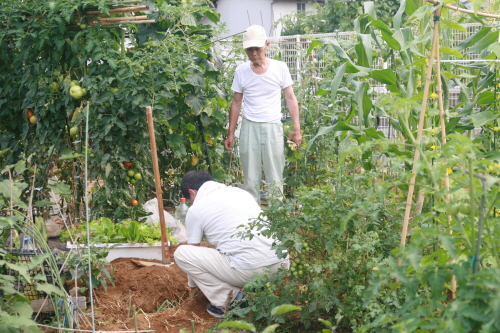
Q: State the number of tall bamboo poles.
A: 2